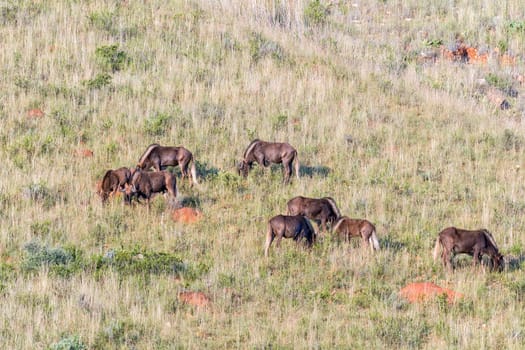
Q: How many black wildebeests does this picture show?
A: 8